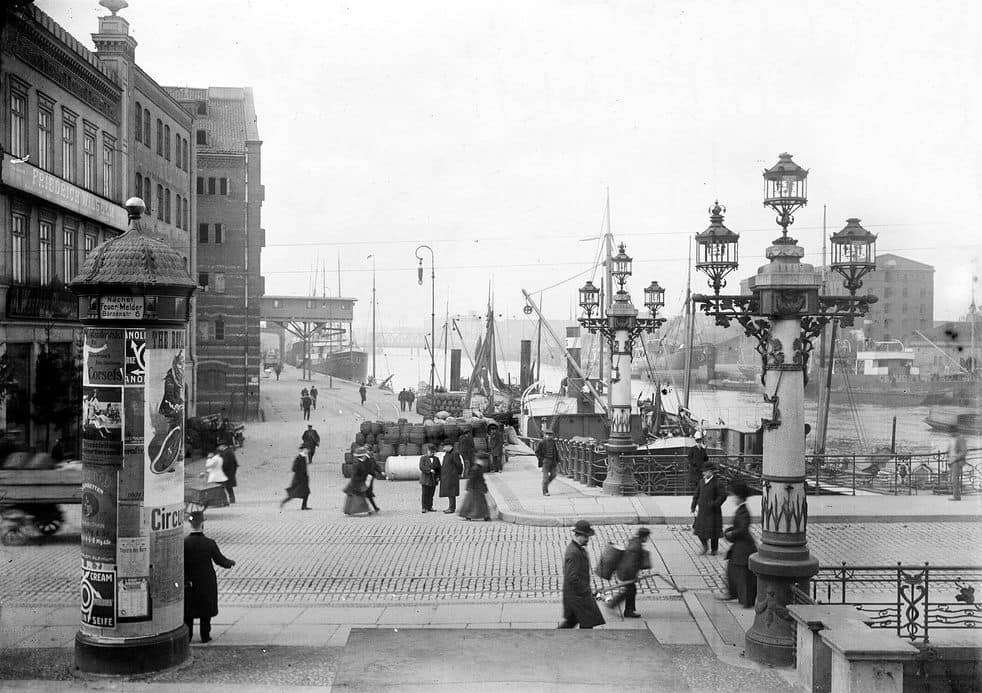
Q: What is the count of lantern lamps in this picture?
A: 6